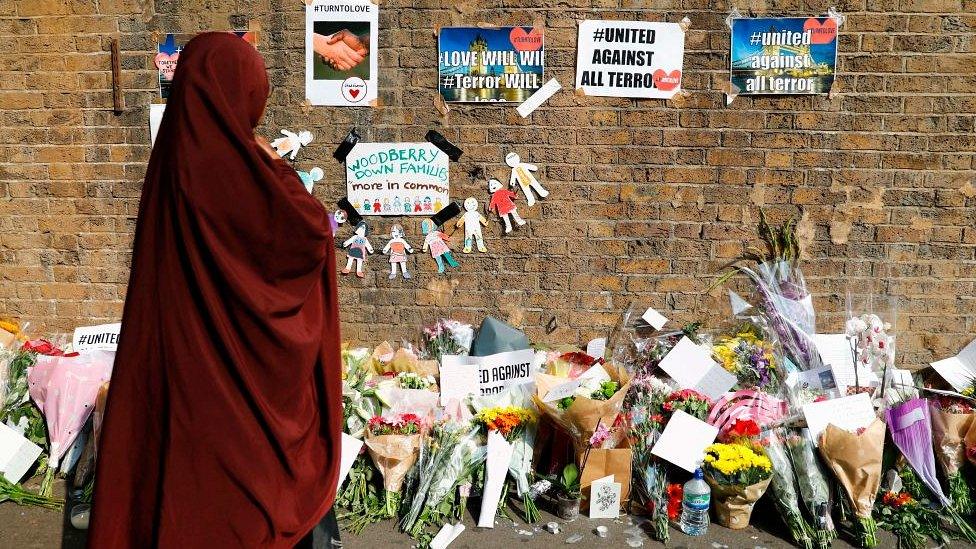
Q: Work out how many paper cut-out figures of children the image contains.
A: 9